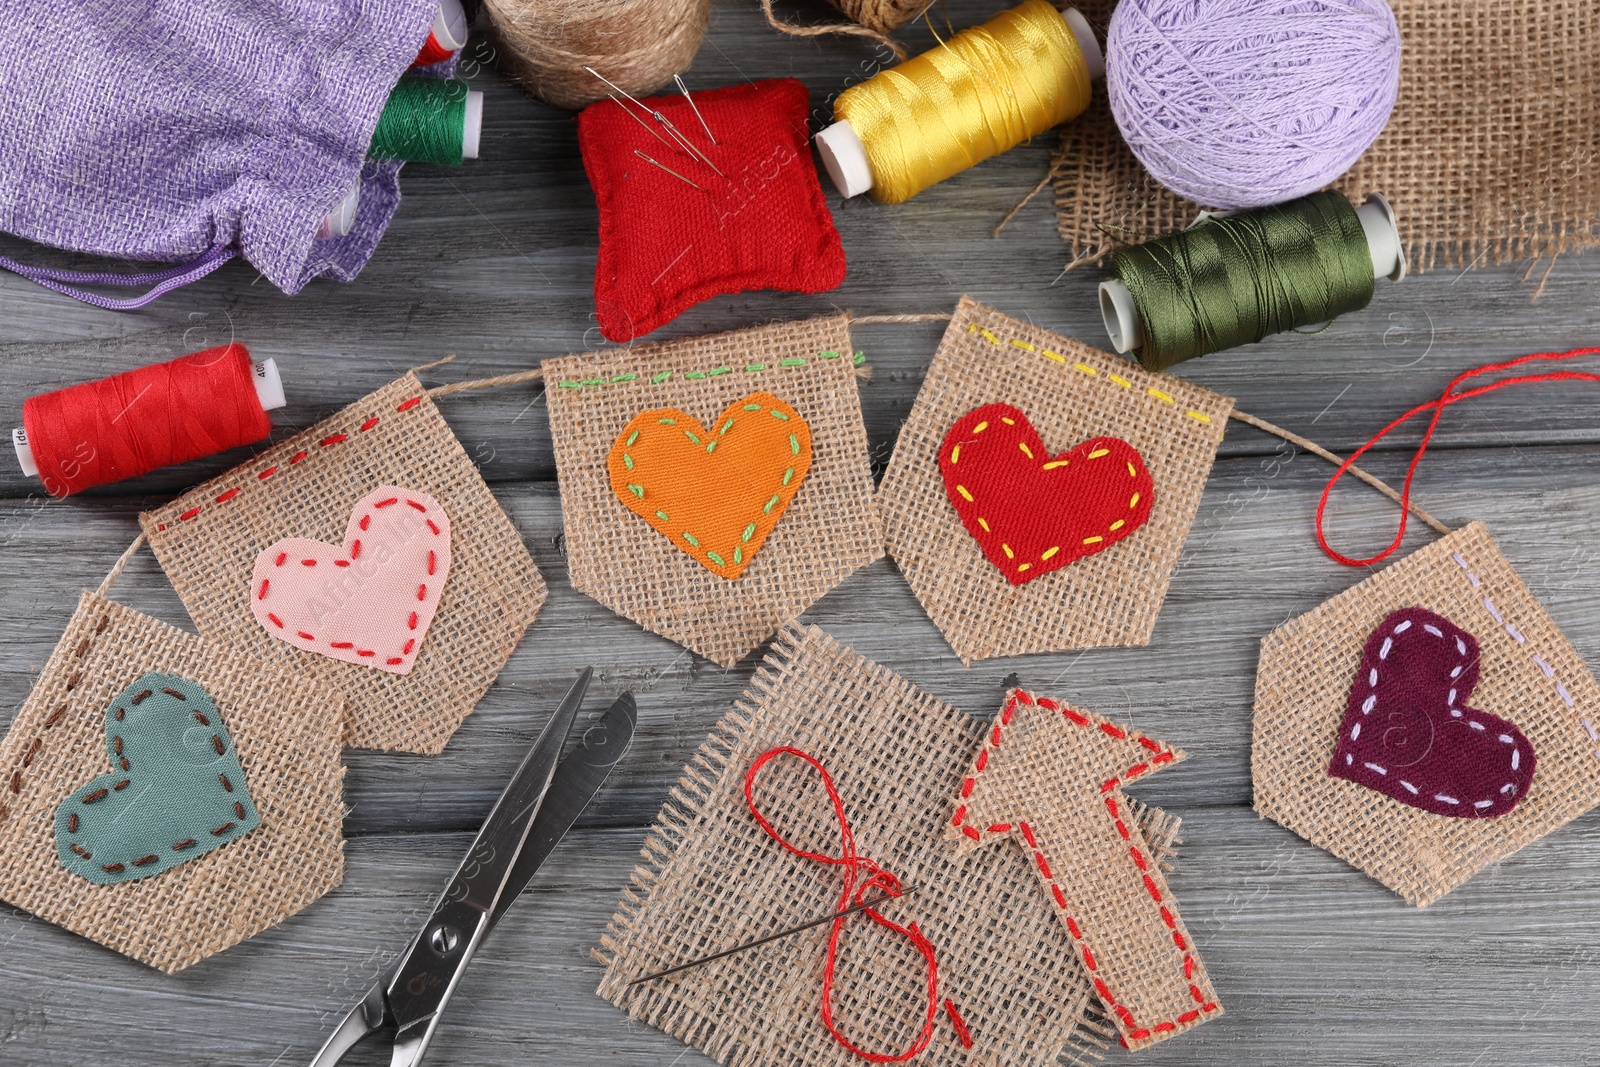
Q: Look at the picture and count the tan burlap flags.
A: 5